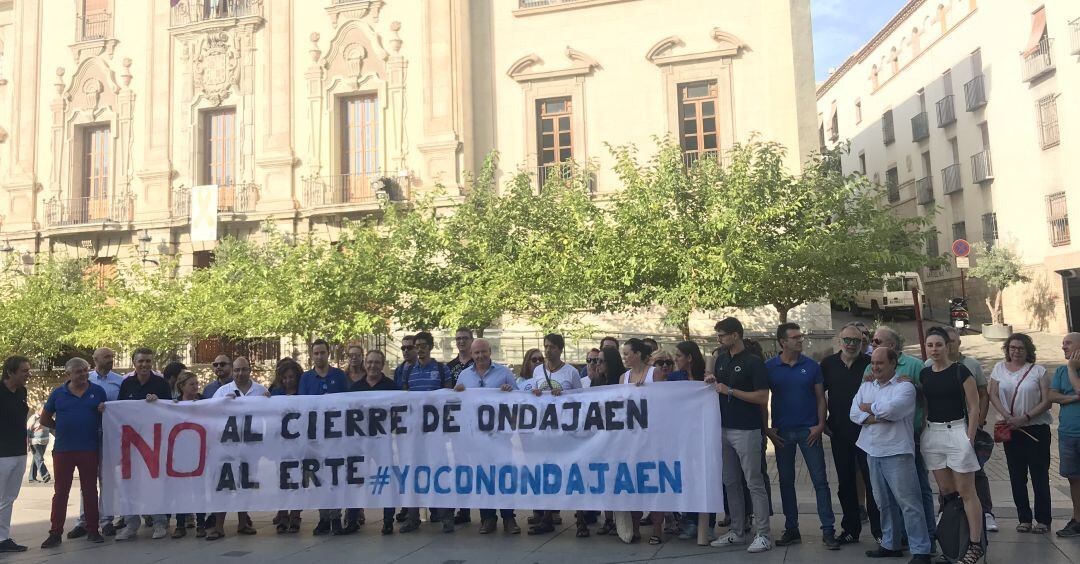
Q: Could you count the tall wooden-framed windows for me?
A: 5